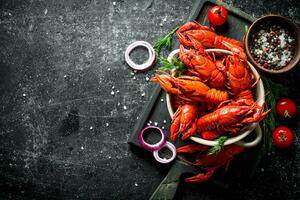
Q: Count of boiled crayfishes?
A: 7